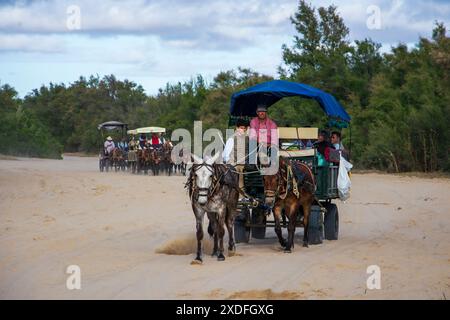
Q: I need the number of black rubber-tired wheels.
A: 4